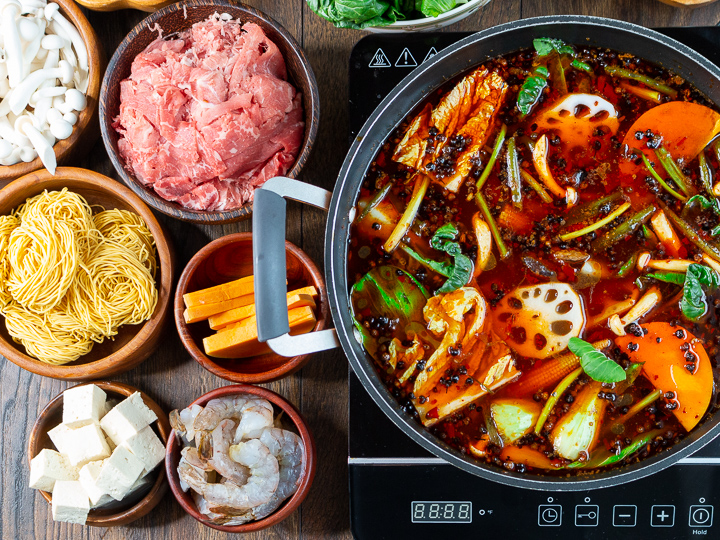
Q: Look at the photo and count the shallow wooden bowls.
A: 6